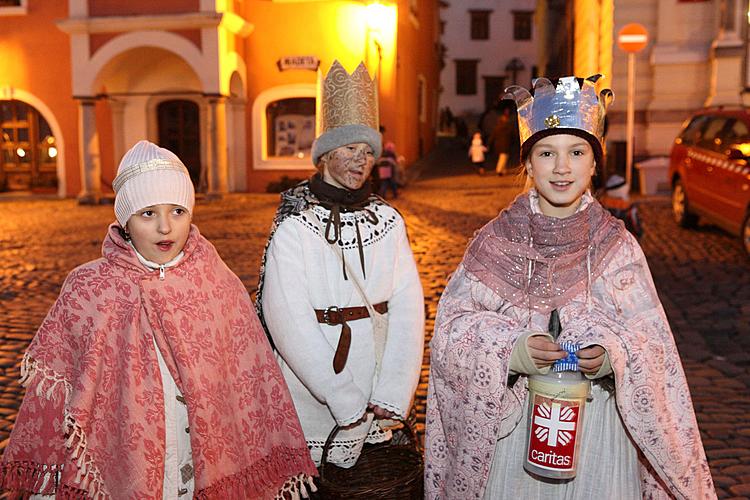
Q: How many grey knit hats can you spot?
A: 1